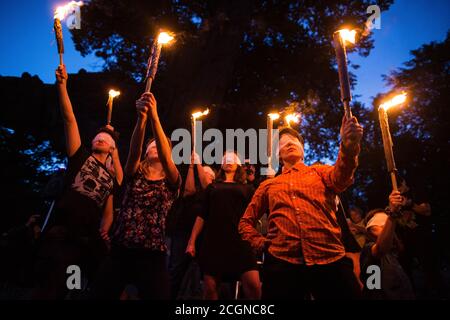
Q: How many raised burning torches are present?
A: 8